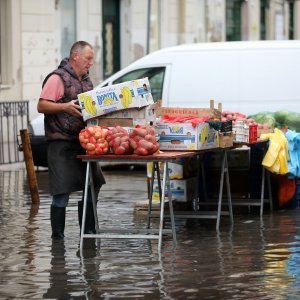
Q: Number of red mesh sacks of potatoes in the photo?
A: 3